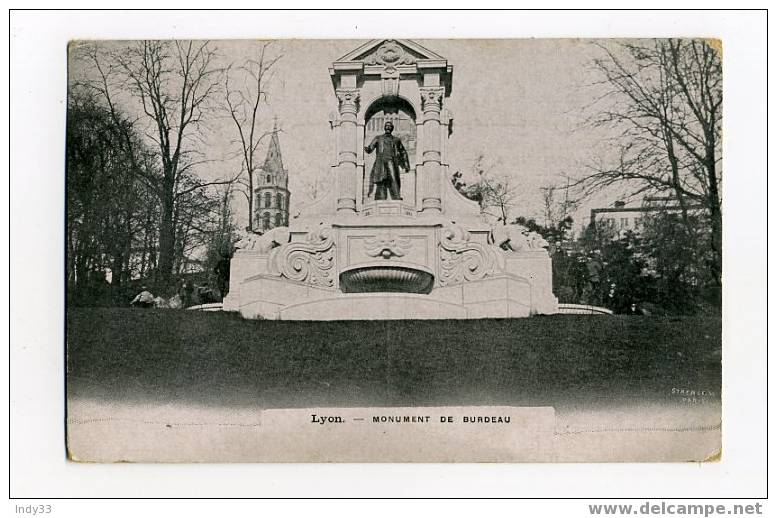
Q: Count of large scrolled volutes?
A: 2